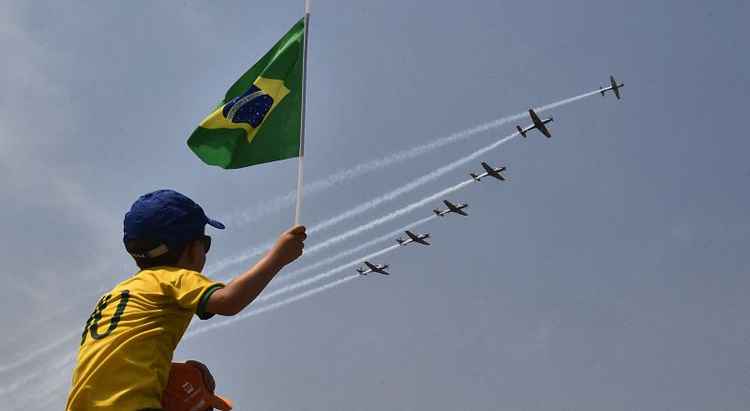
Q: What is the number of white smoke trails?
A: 6